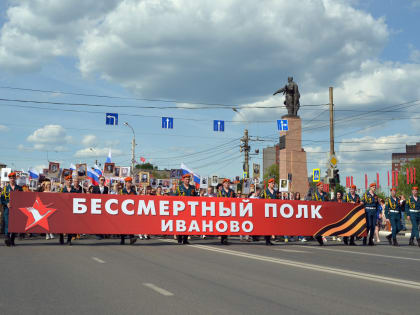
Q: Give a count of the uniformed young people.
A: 11